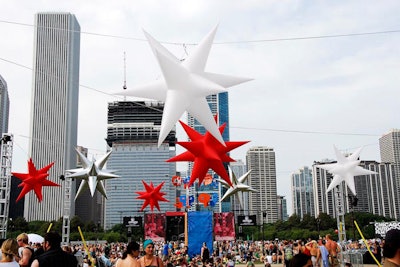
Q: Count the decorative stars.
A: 7